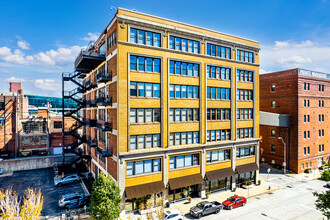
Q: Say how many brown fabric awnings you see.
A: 4